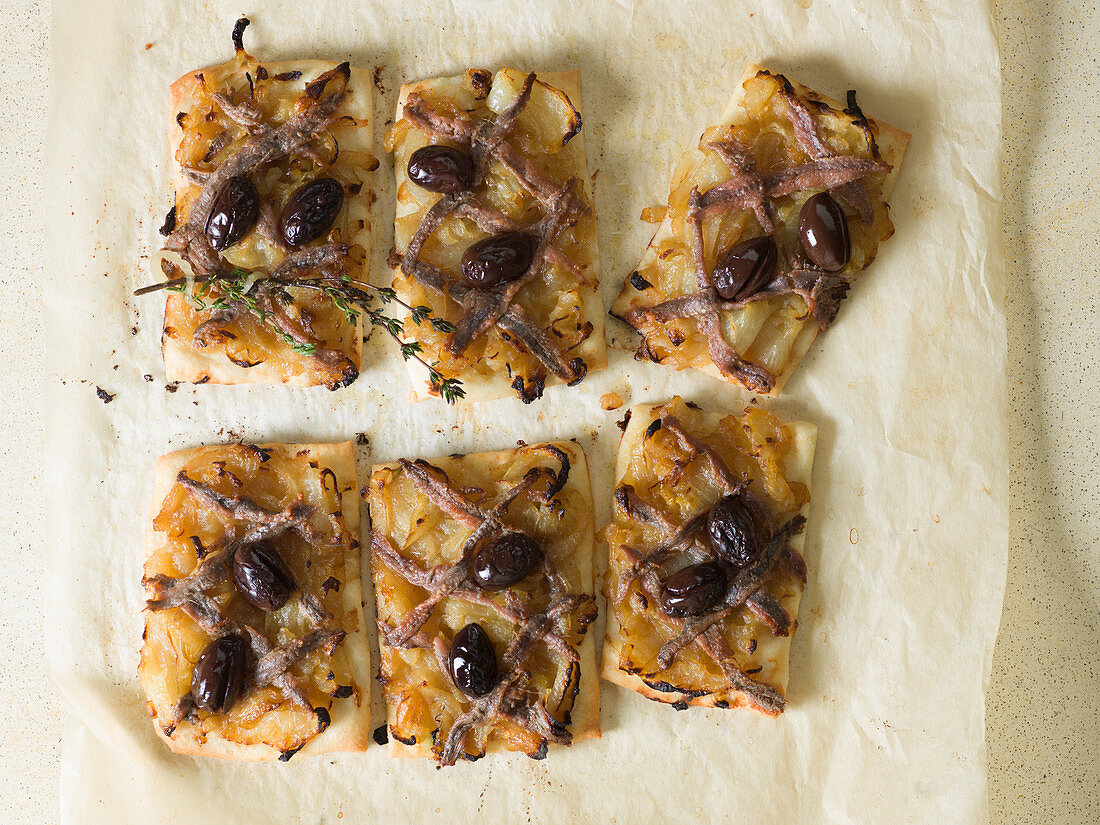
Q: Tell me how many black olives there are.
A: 12